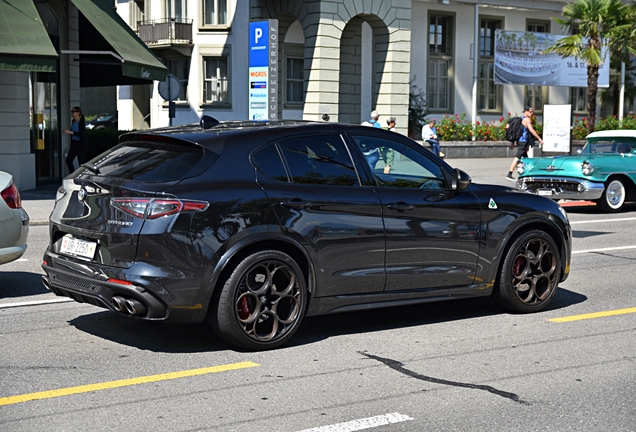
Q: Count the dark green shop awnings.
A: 2